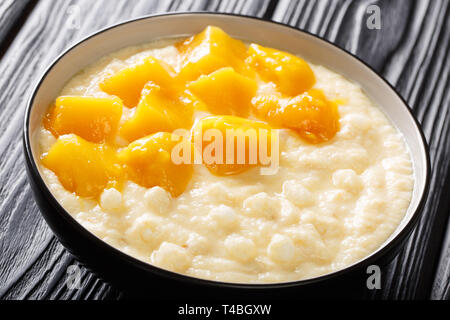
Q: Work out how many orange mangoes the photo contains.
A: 10